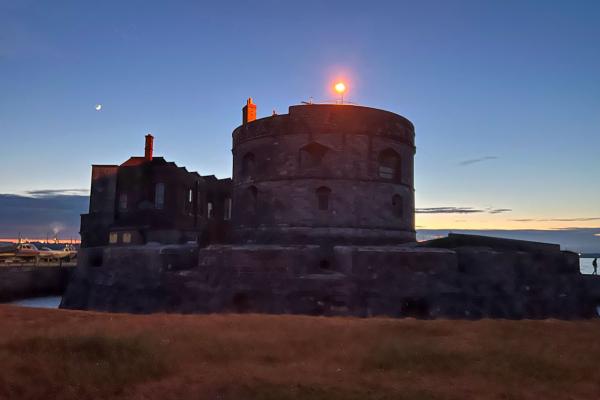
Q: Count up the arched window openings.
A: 6